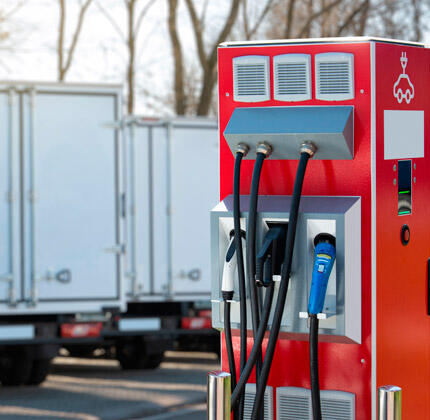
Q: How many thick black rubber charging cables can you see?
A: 3